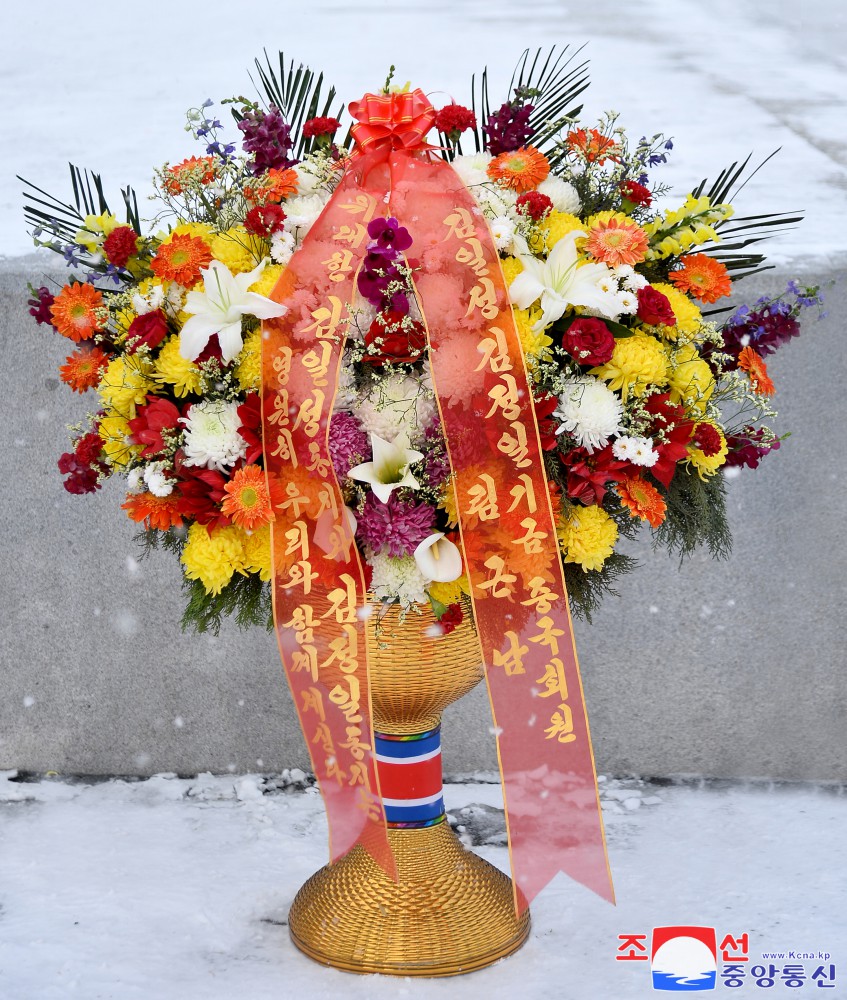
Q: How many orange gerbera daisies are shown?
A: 13